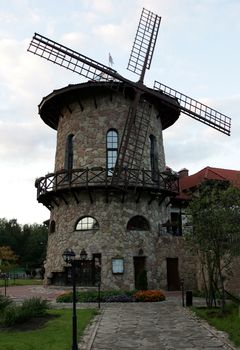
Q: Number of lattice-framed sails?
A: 4